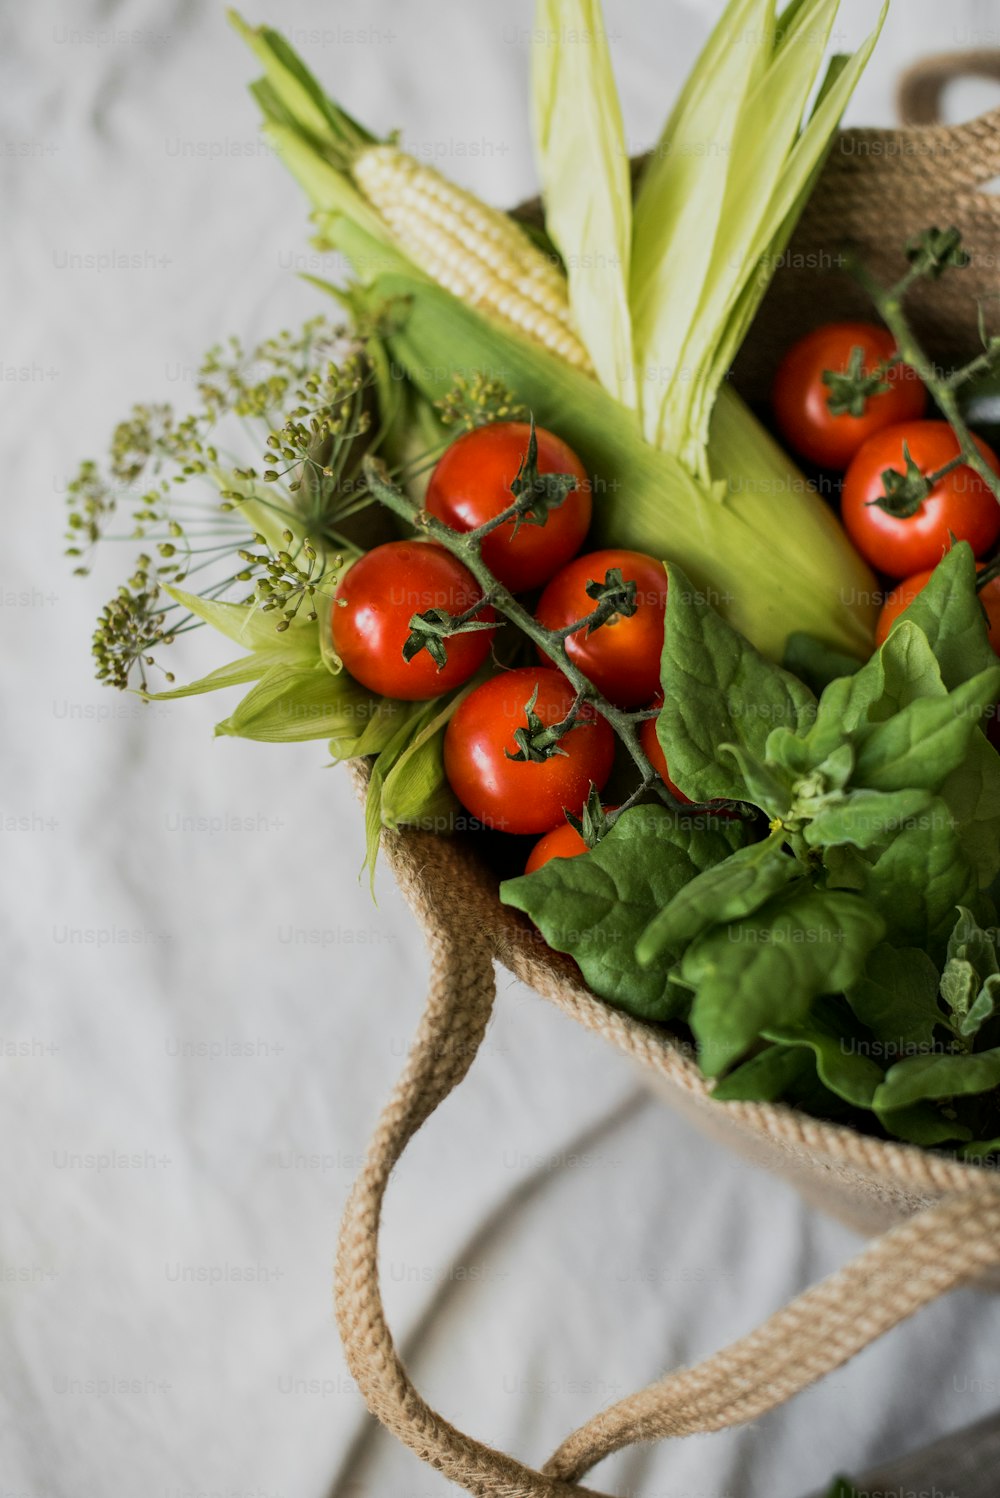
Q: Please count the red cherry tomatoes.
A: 9